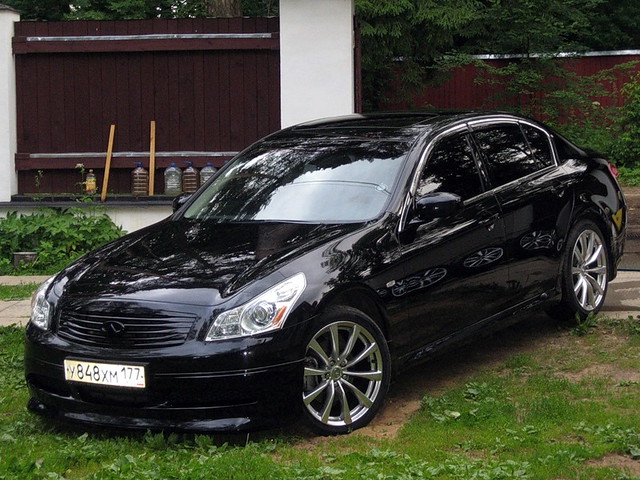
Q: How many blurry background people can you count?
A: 0